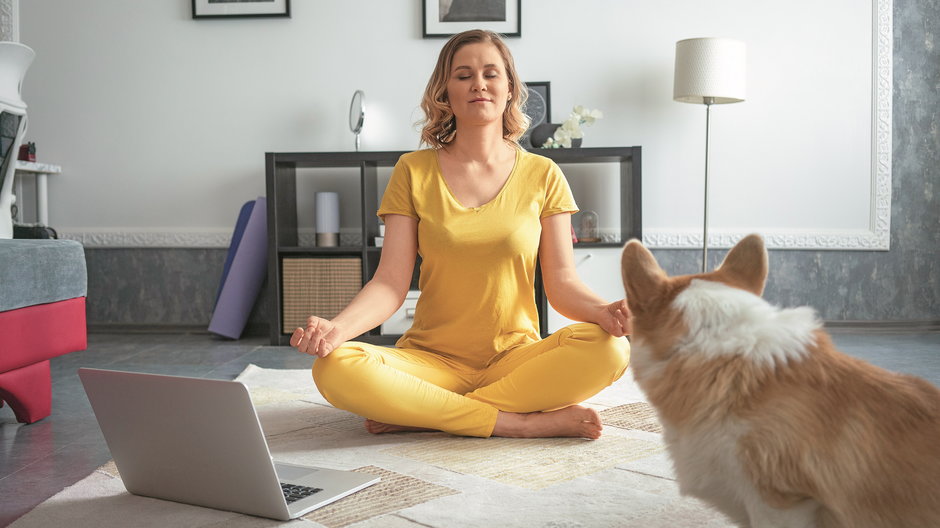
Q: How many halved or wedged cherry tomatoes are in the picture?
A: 0